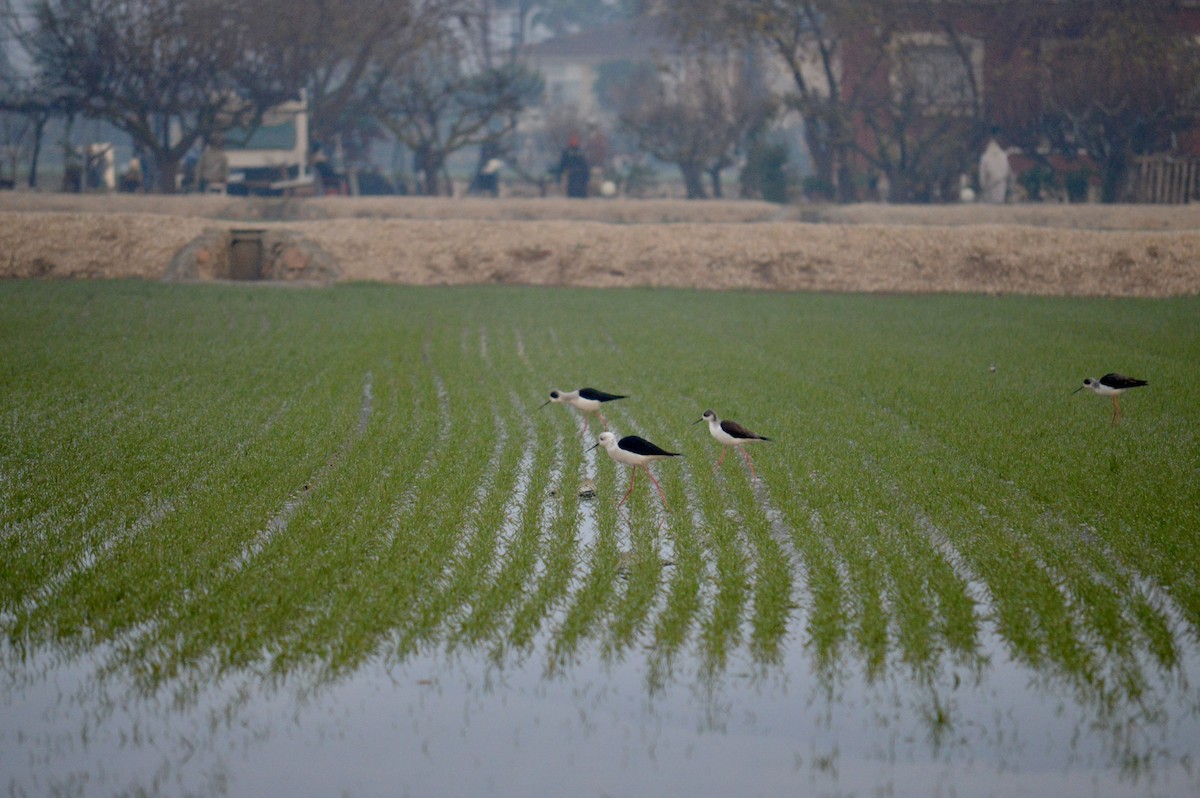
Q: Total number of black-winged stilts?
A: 4